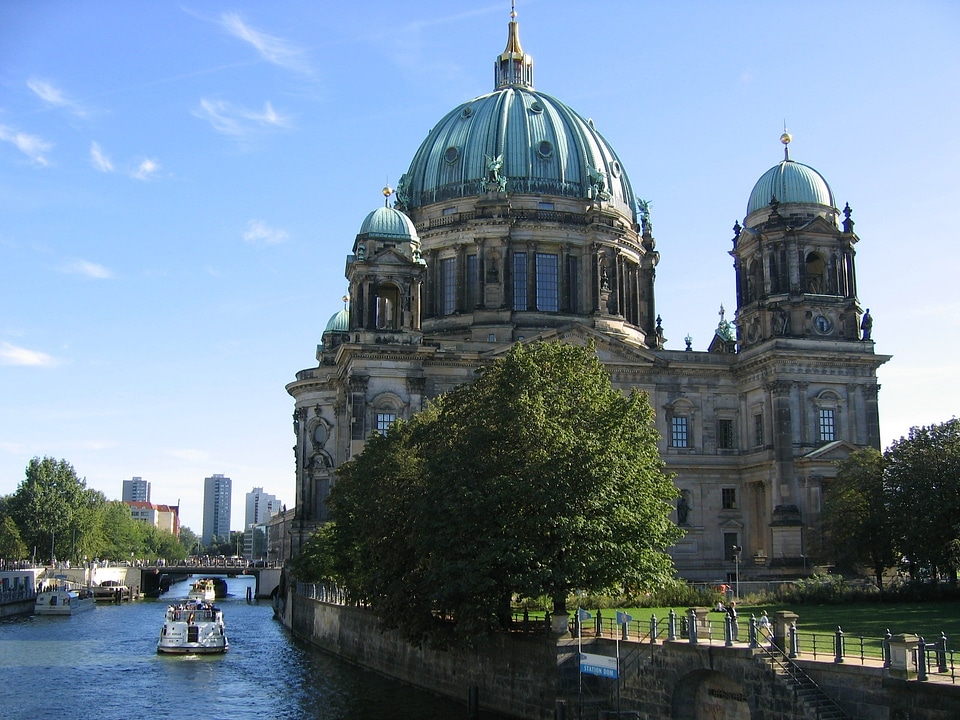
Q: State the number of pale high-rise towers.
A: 3